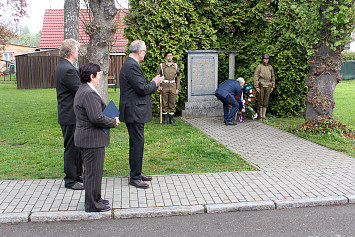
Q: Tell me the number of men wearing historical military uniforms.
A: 2